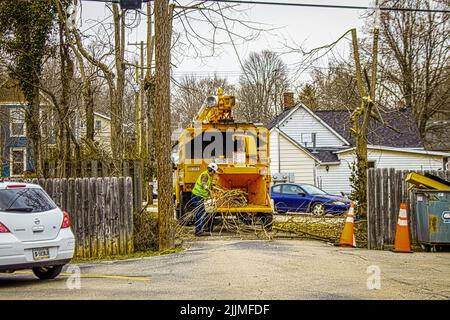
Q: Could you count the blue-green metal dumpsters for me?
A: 1